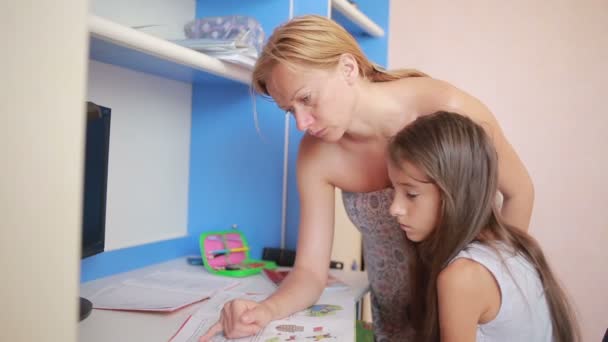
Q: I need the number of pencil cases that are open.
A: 1